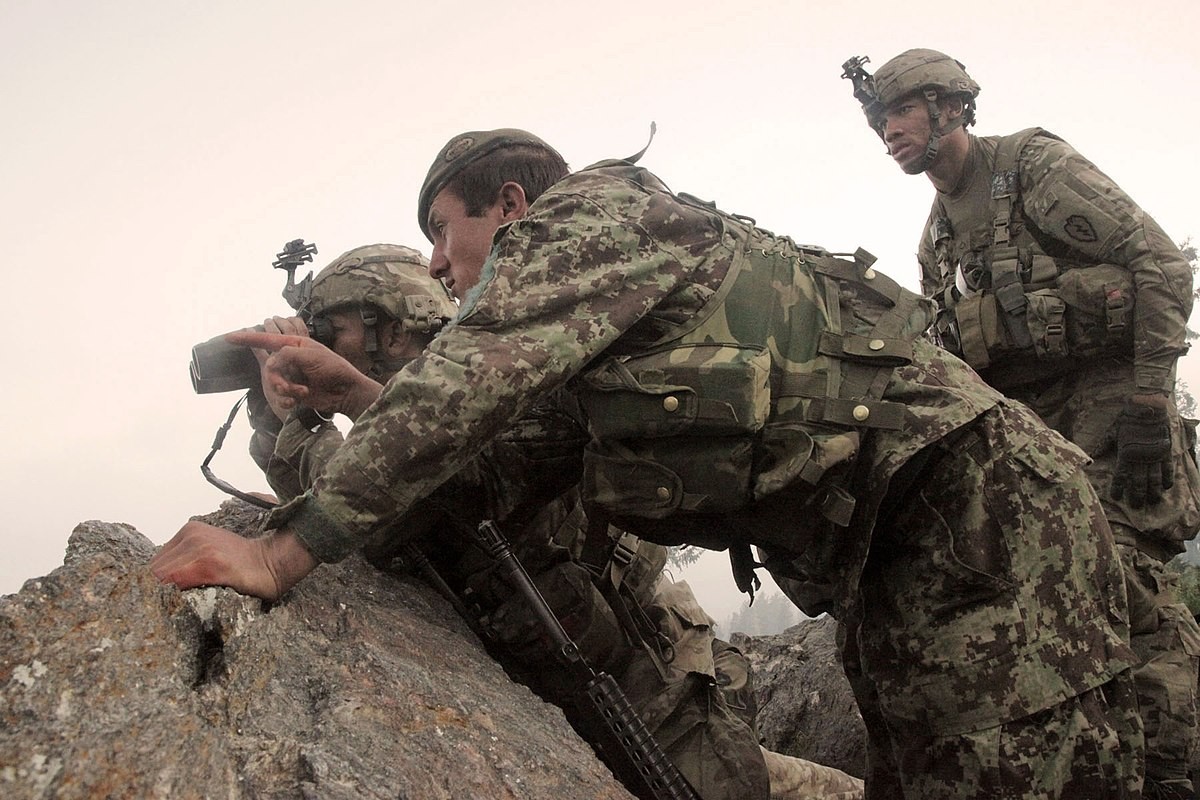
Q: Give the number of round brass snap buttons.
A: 5